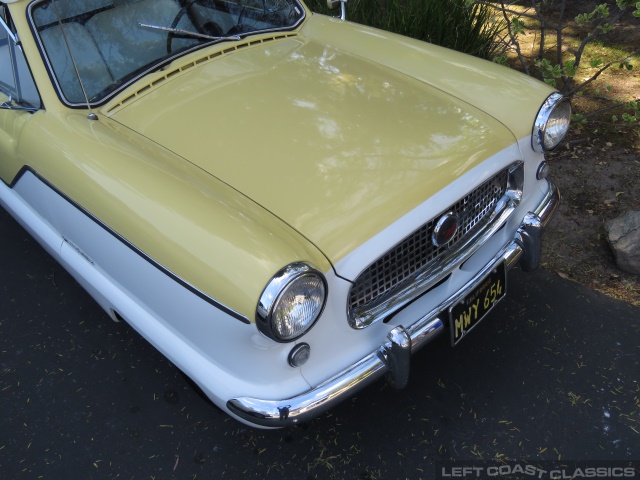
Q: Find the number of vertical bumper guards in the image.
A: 2